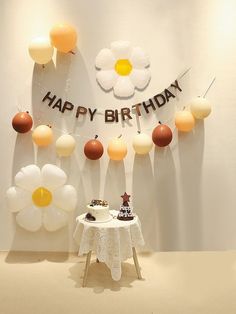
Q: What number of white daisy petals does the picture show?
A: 12